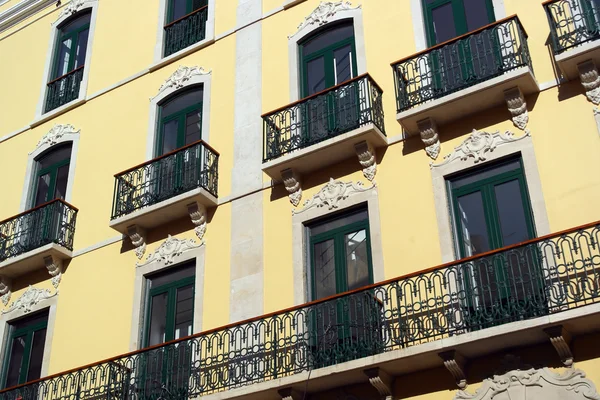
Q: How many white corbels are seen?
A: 13